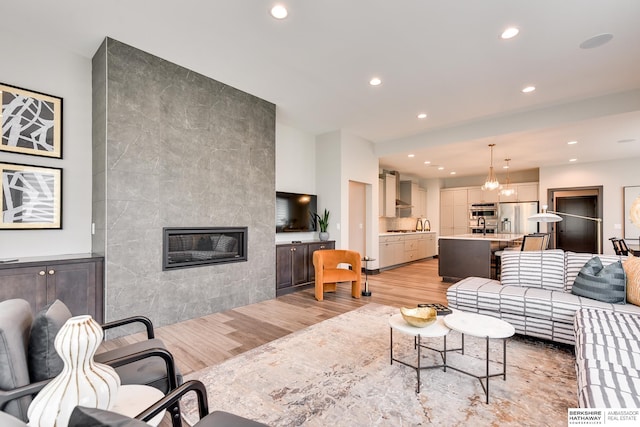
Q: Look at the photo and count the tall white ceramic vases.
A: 1